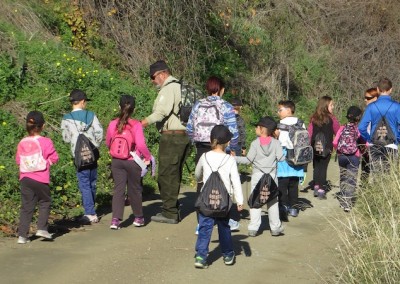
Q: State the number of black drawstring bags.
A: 5